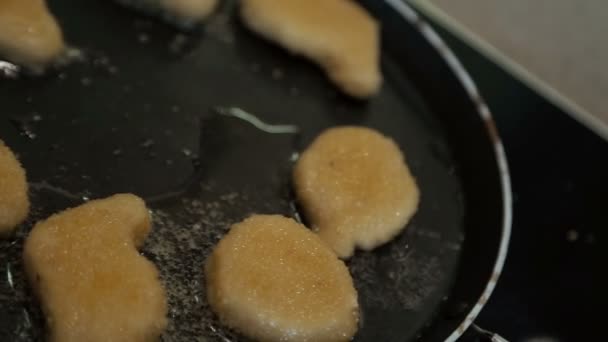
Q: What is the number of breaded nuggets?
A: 7